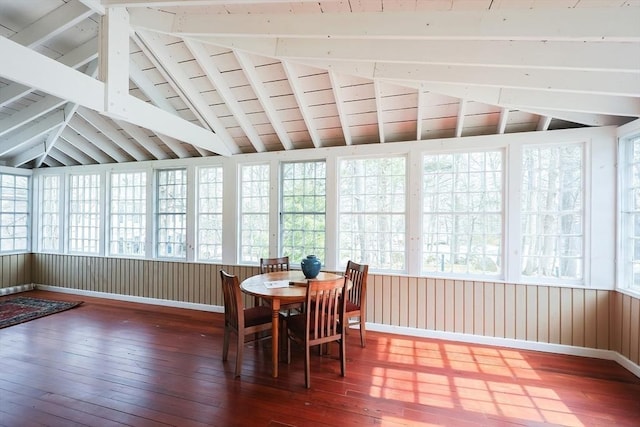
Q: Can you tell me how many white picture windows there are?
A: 12